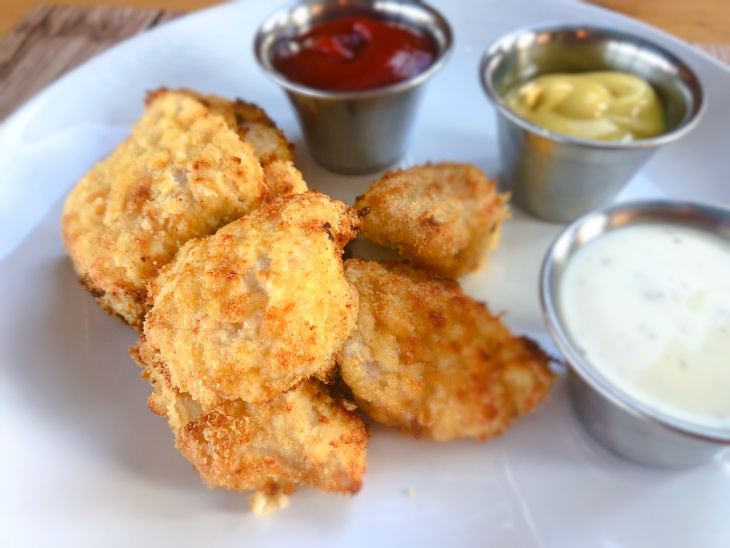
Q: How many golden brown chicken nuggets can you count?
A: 6